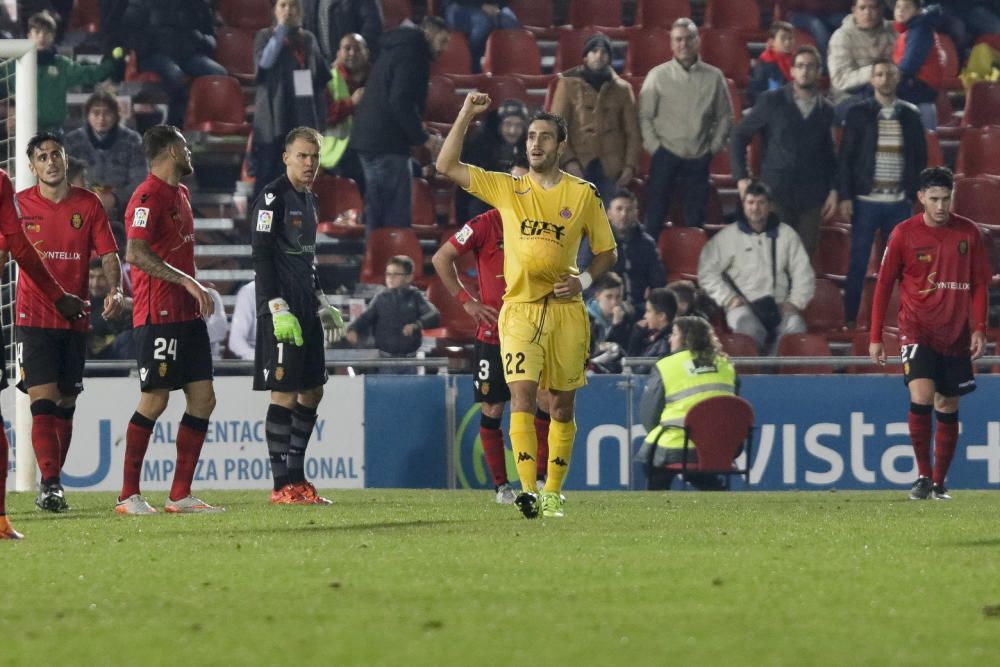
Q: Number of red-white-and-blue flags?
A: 0